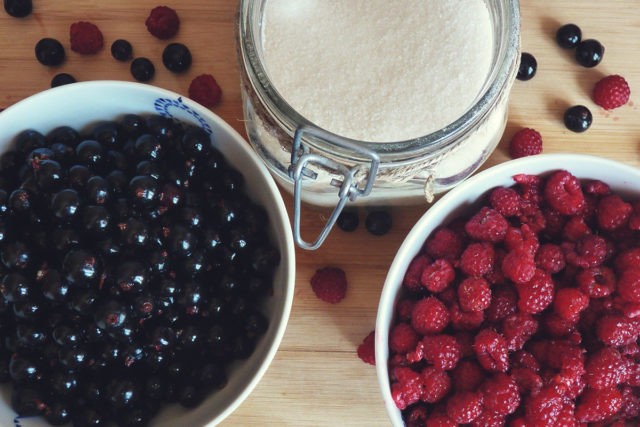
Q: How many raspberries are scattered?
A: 7